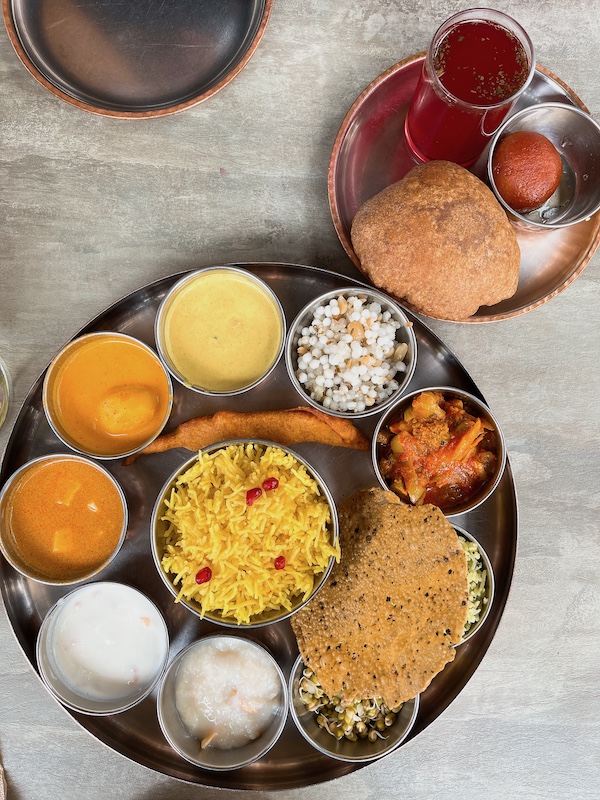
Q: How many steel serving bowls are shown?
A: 11